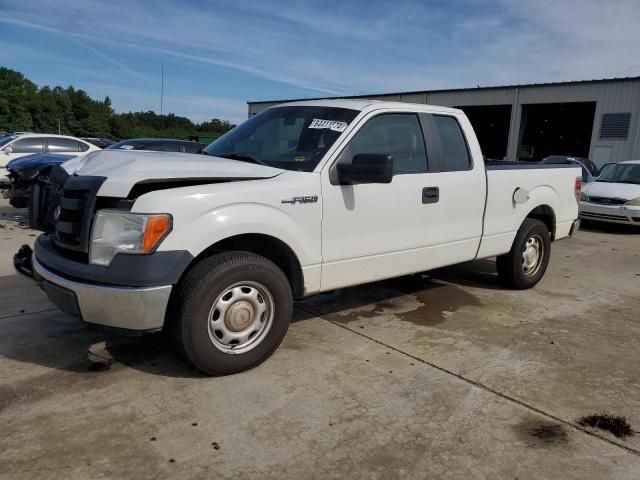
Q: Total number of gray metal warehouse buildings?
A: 1